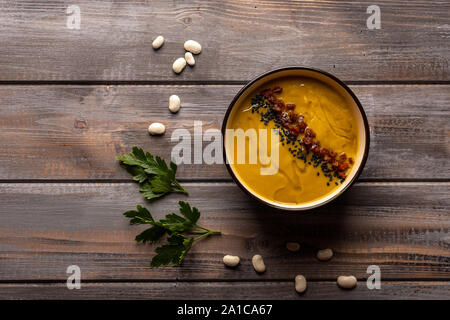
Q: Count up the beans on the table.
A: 12